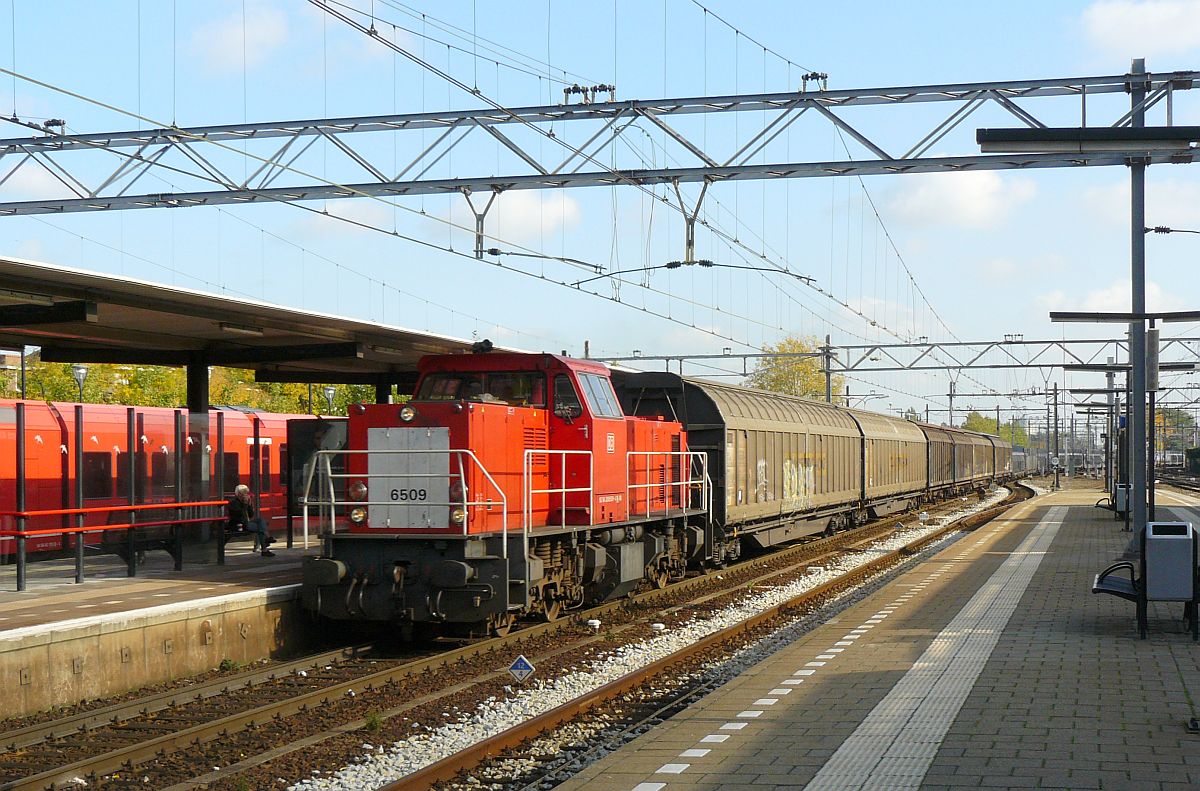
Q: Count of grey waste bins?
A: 2